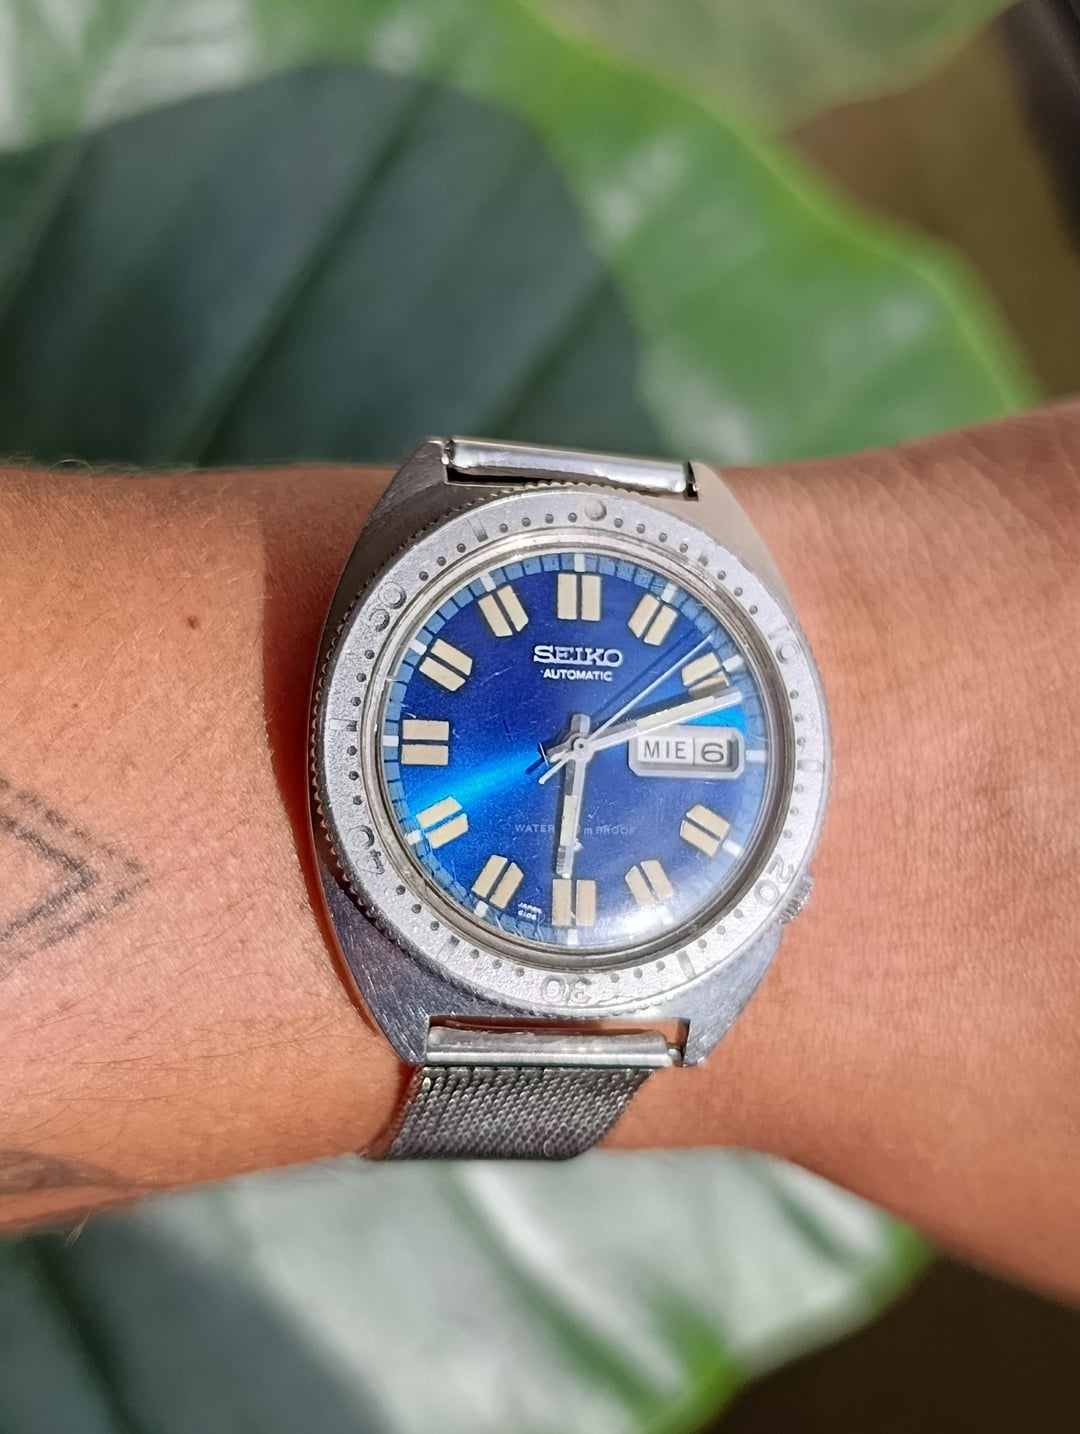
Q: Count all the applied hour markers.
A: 11